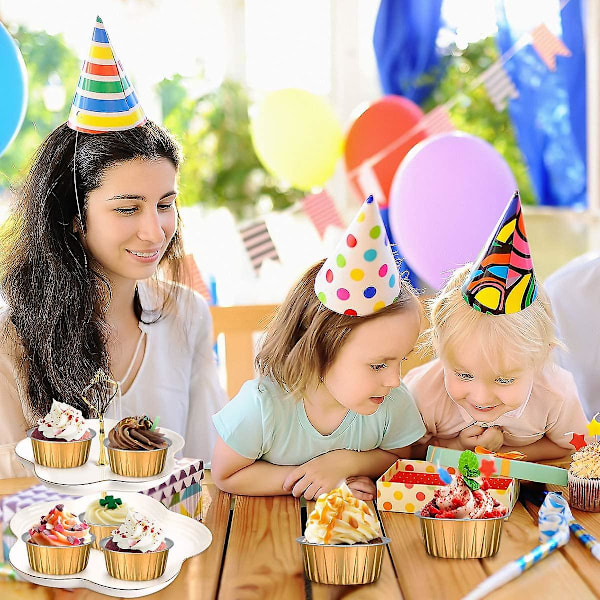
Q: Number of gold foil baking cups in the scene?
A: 7